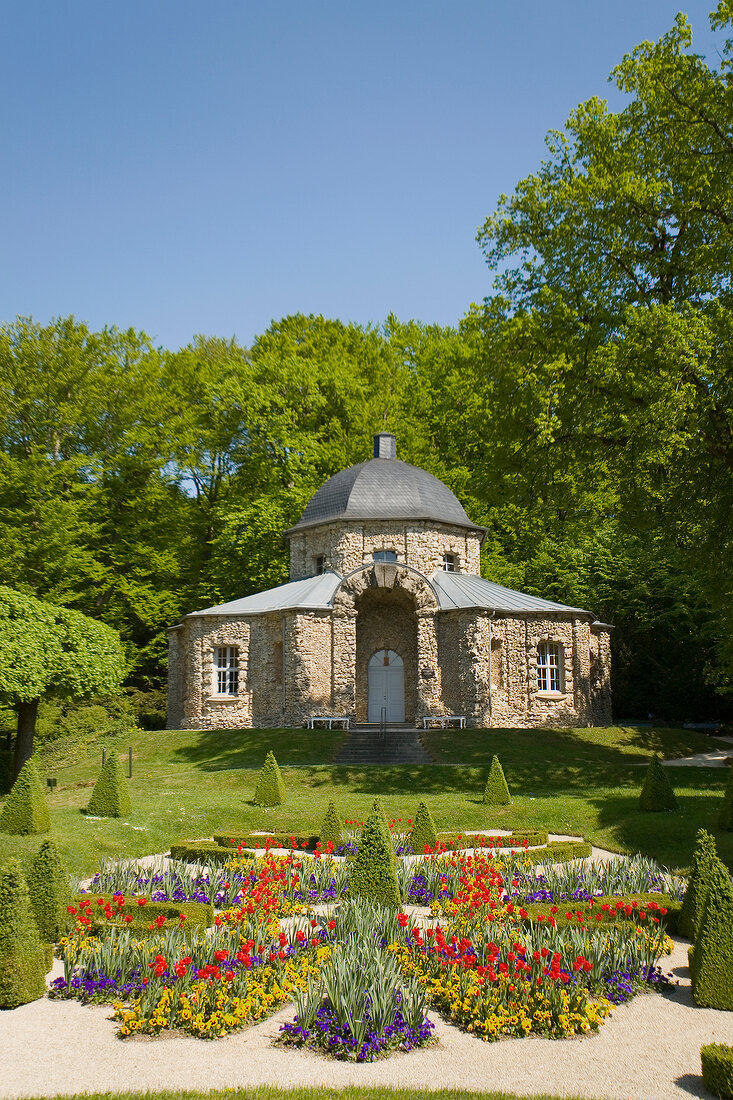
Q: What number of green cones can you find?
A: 13